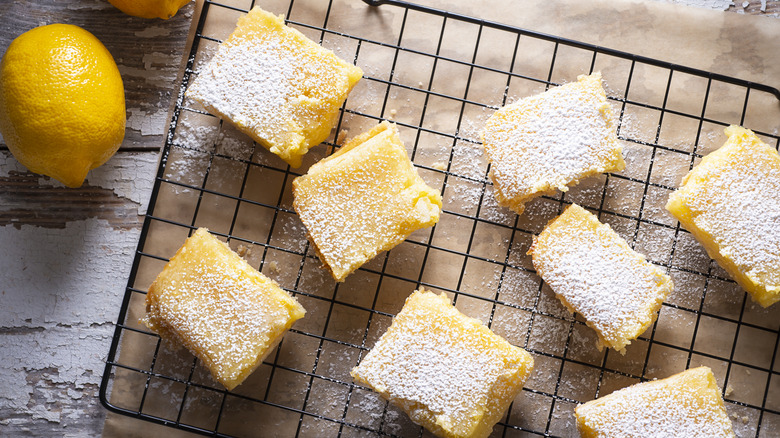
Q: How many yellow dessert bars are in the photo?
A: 8